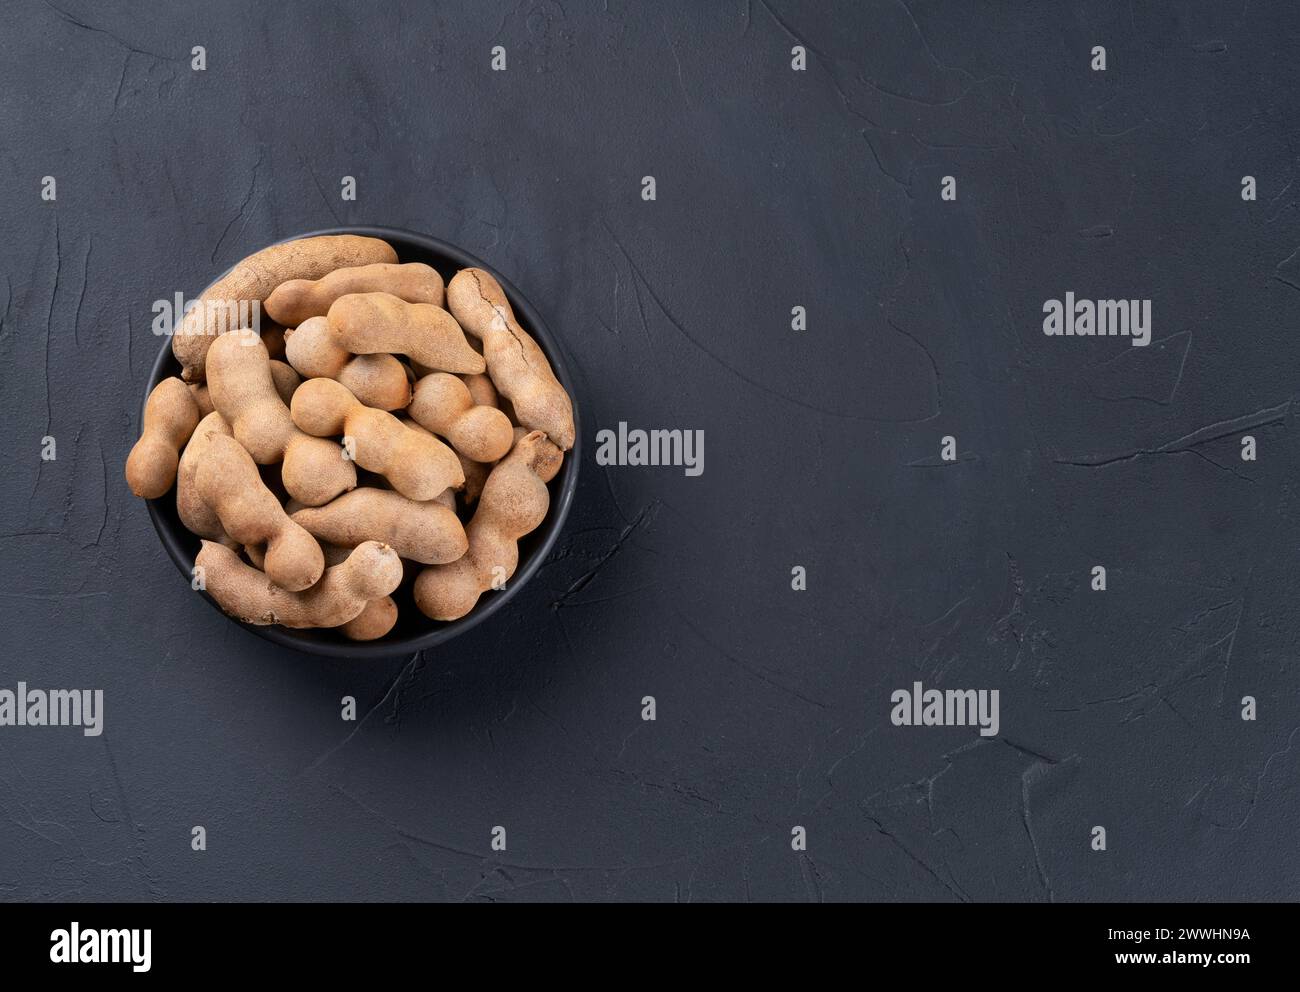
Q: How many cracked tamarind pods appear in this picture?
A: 1